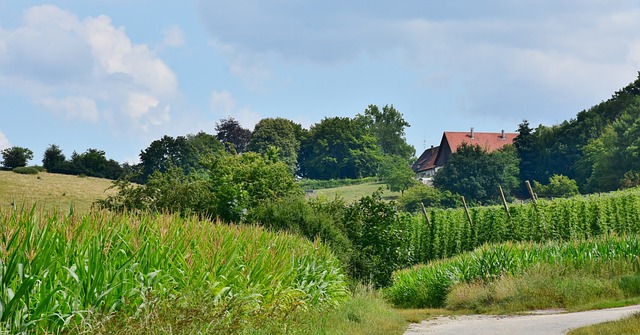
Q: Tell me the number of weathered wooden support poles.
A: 4